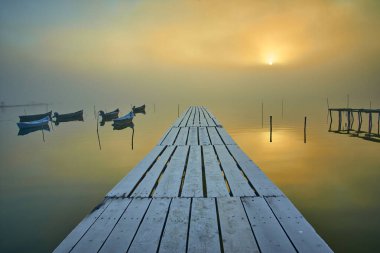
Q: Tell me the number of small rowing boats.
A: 6